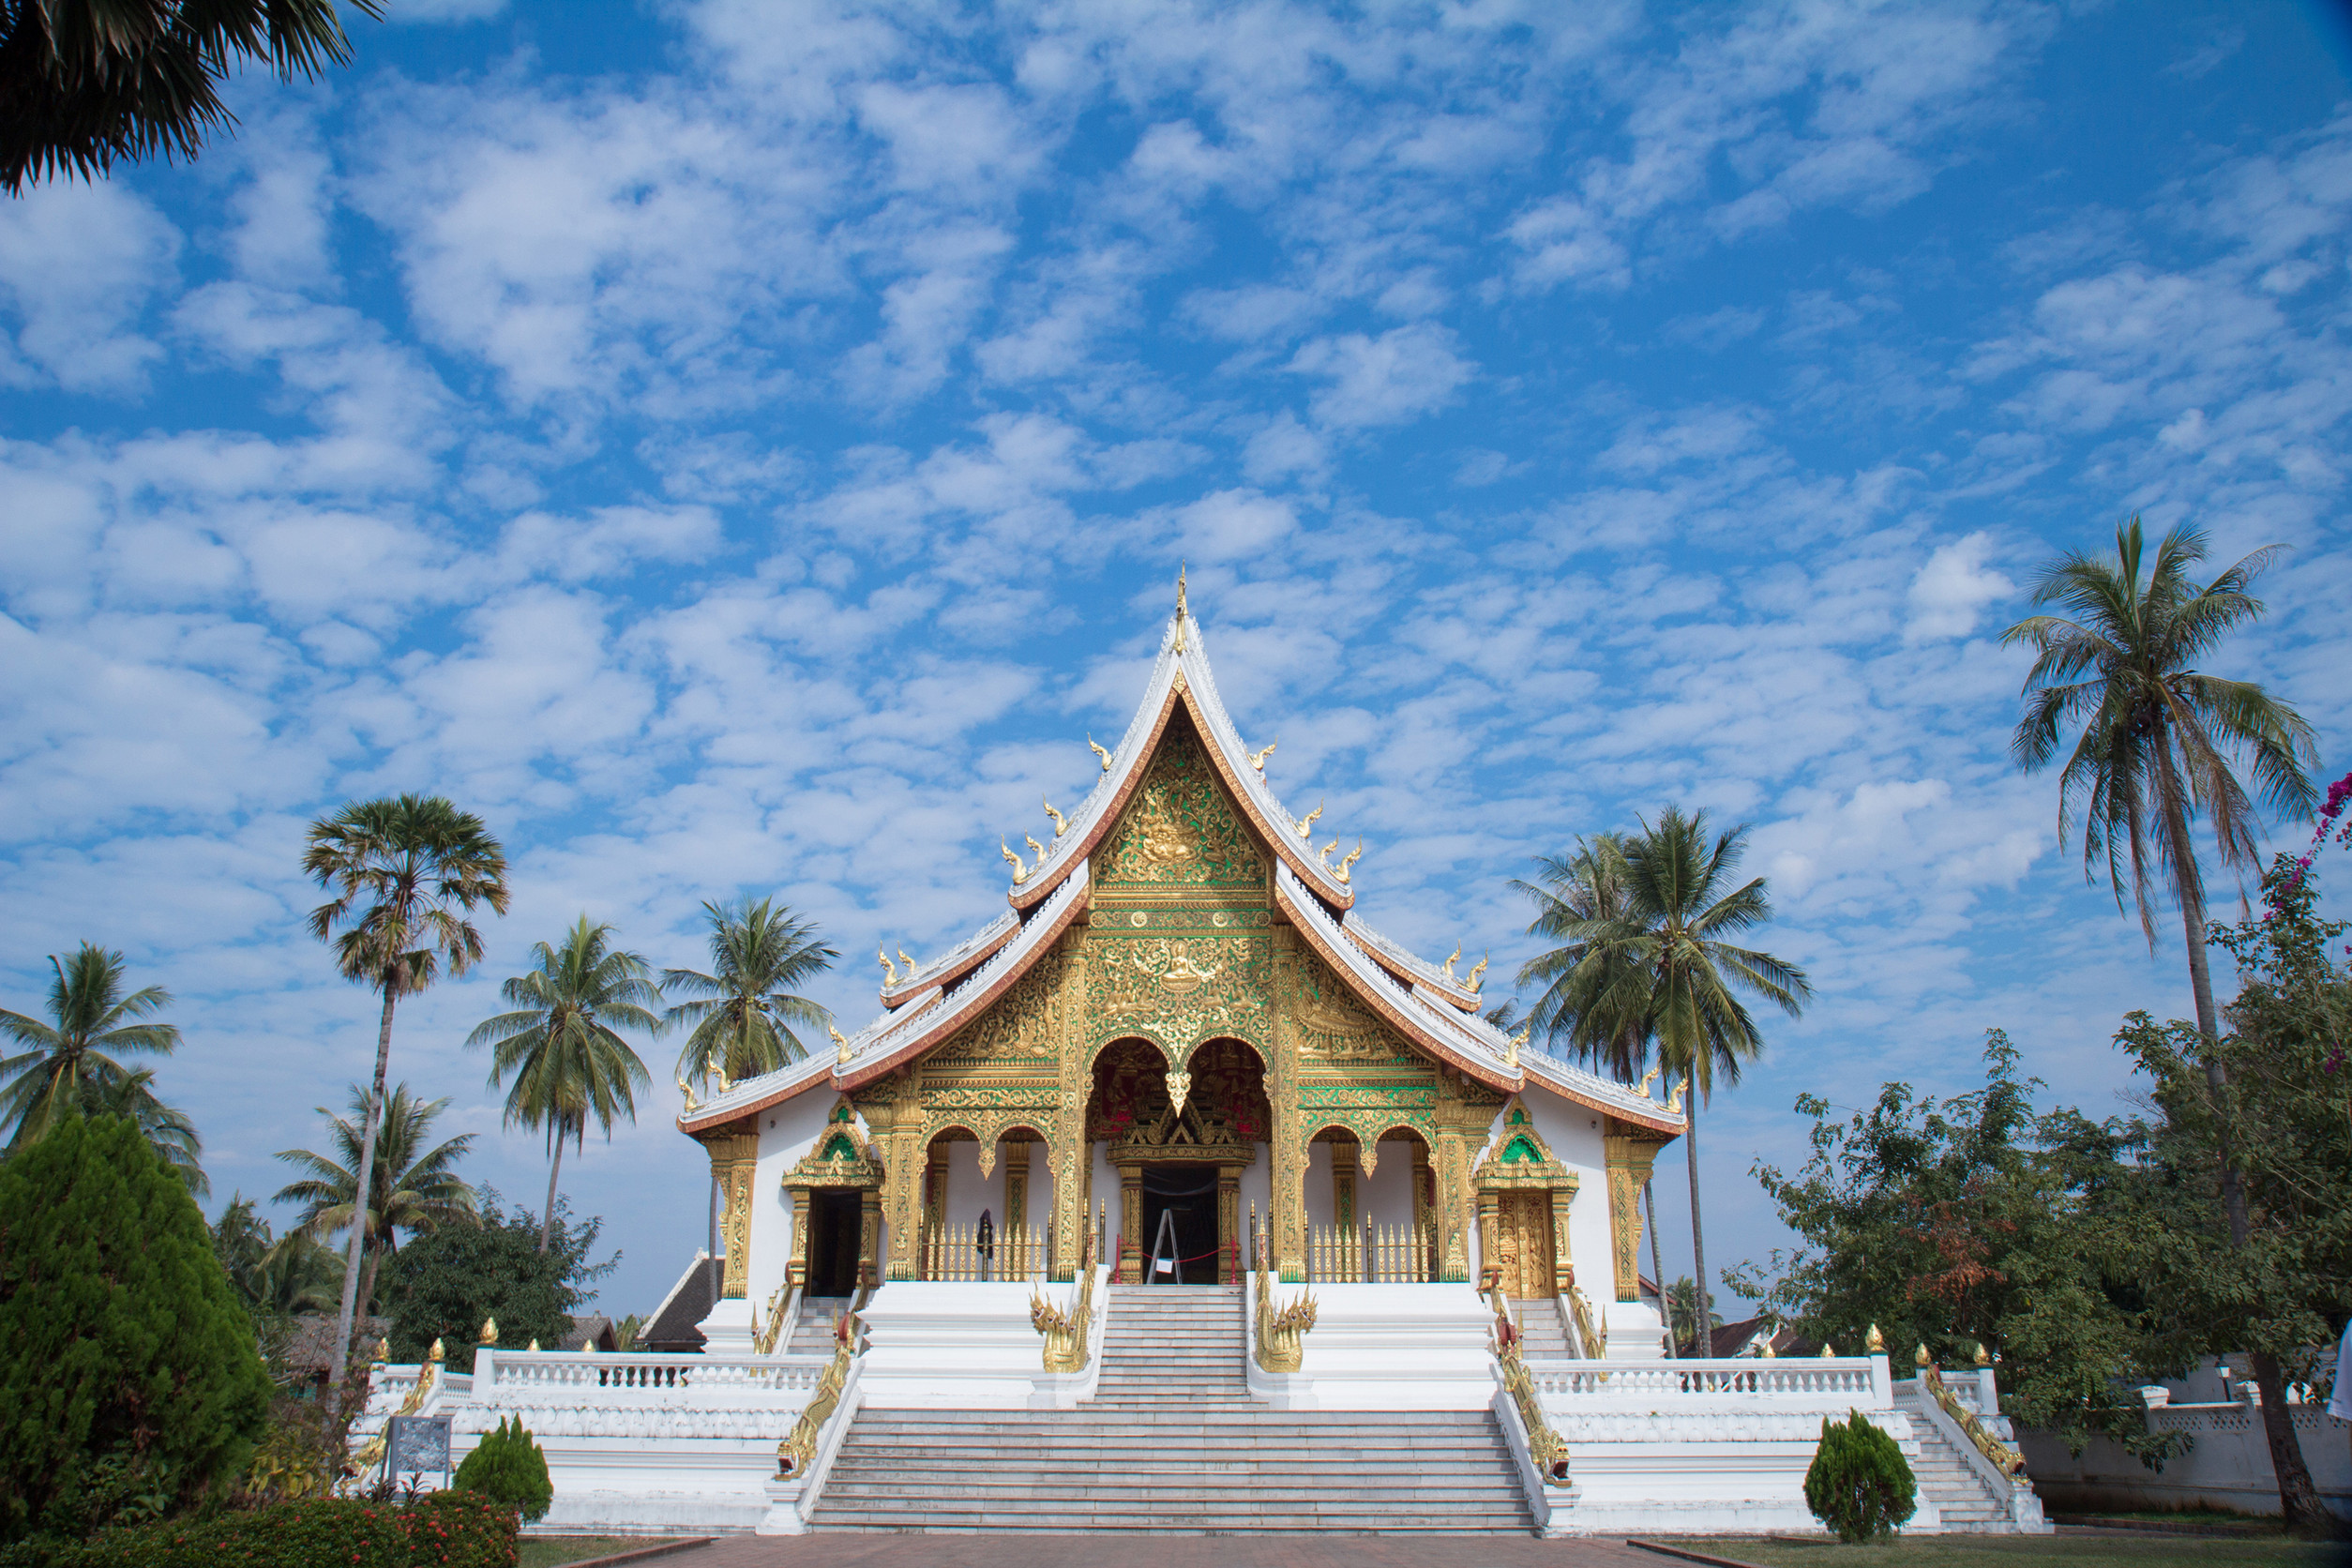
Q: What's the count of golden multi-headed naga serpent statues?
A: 2